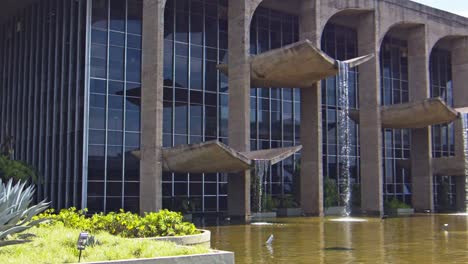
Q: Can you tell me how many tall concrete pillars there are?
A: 6